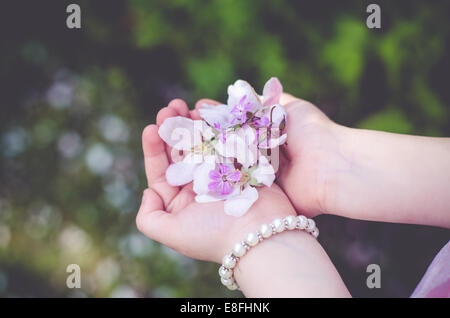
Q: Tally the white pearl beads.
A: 12